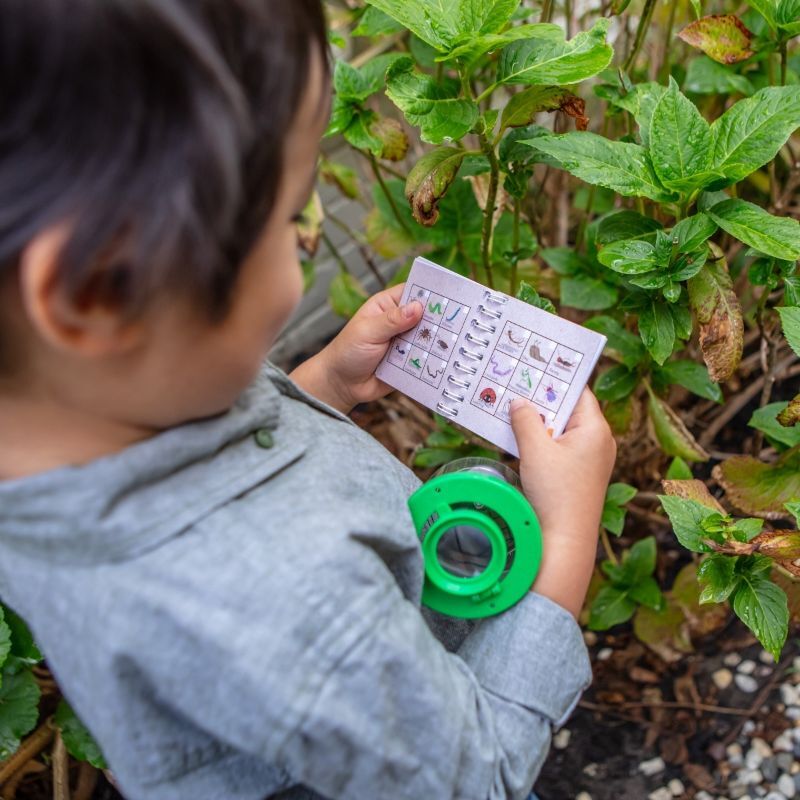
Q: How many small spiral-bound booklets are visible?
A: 1